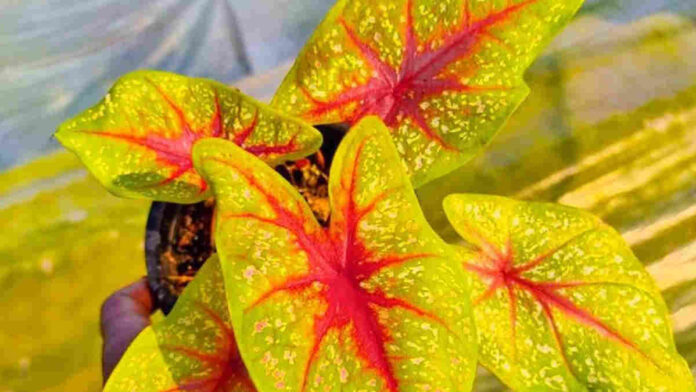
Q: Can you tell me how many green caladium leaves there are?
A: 5